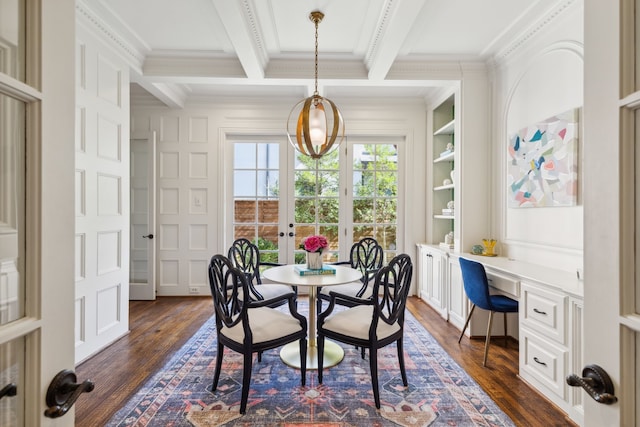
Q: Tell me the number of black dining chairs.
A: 4